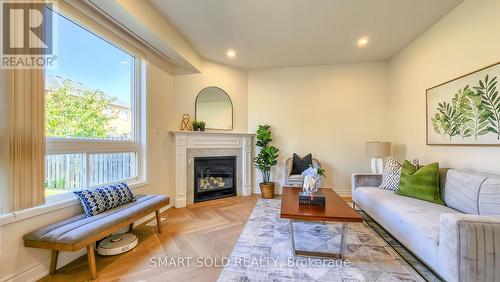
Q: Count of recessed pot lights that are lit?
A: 2